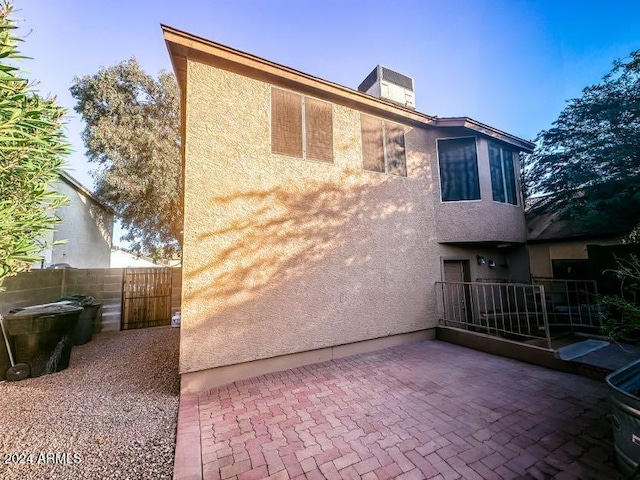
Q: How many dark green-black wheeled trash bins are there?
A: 2